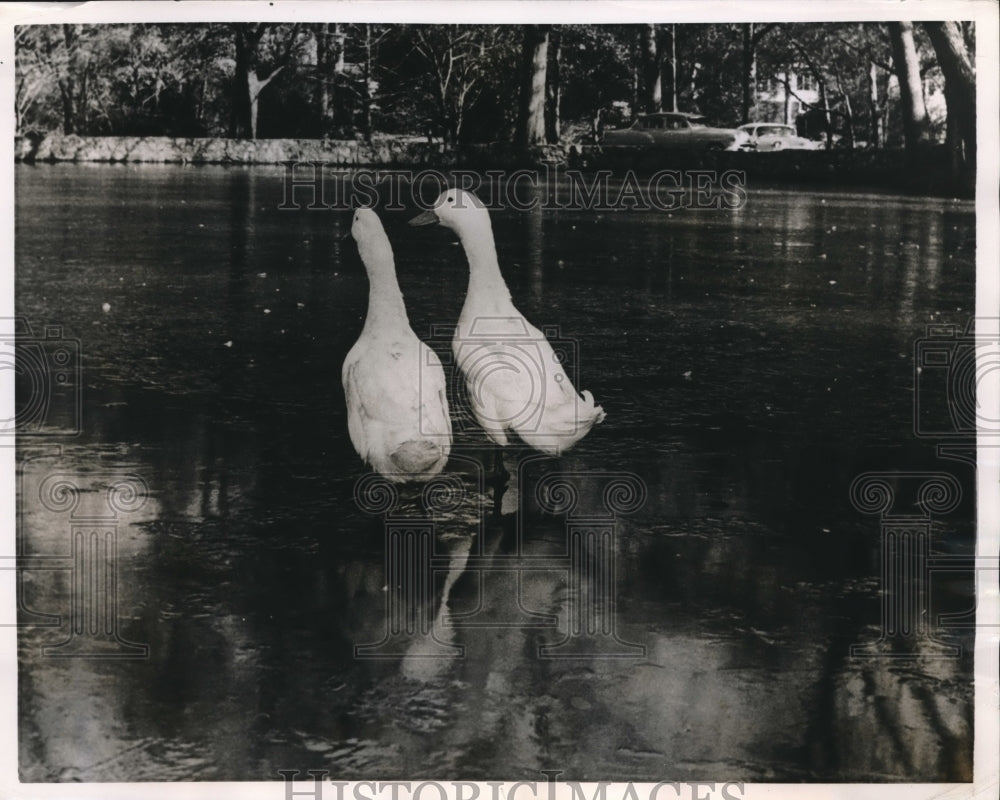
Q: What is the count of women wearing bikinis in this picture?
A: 0